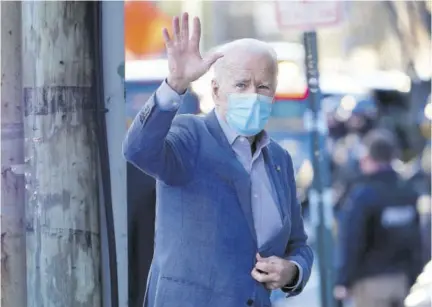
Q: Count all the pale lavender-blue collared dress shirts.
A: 1